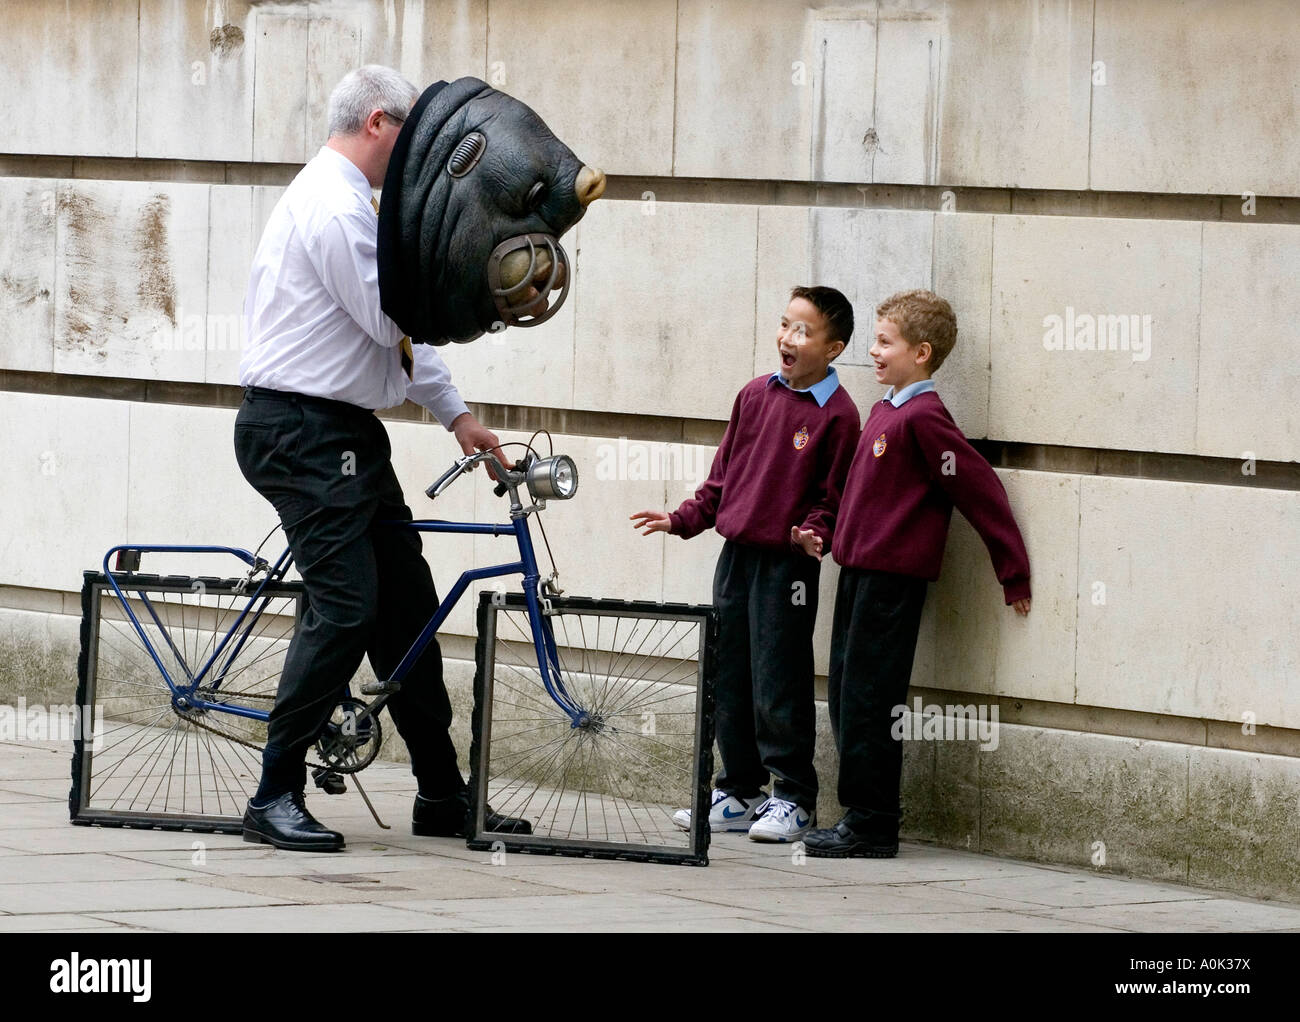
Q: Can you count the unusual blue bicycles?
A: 1